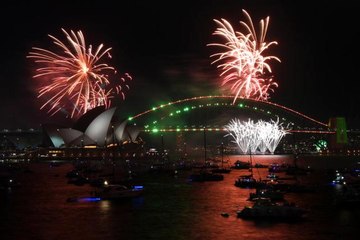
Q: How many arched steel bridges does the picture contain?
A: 1